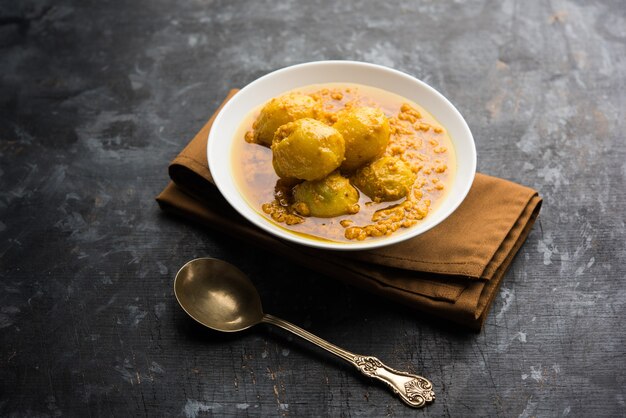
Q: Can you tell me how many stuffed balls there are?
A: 5